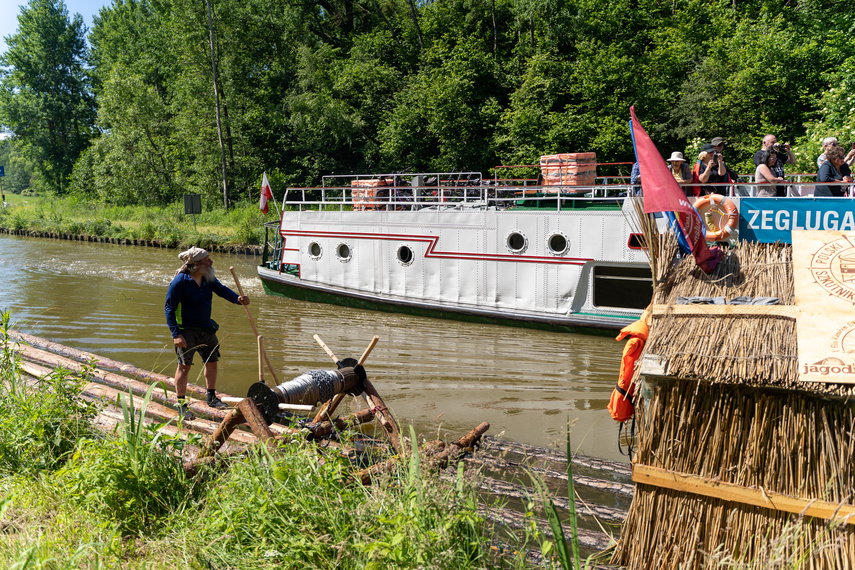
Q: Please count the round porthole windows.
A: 5